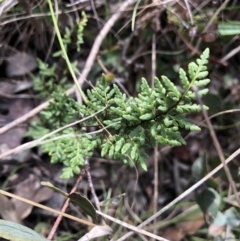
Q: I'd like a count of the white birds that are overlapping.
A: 0